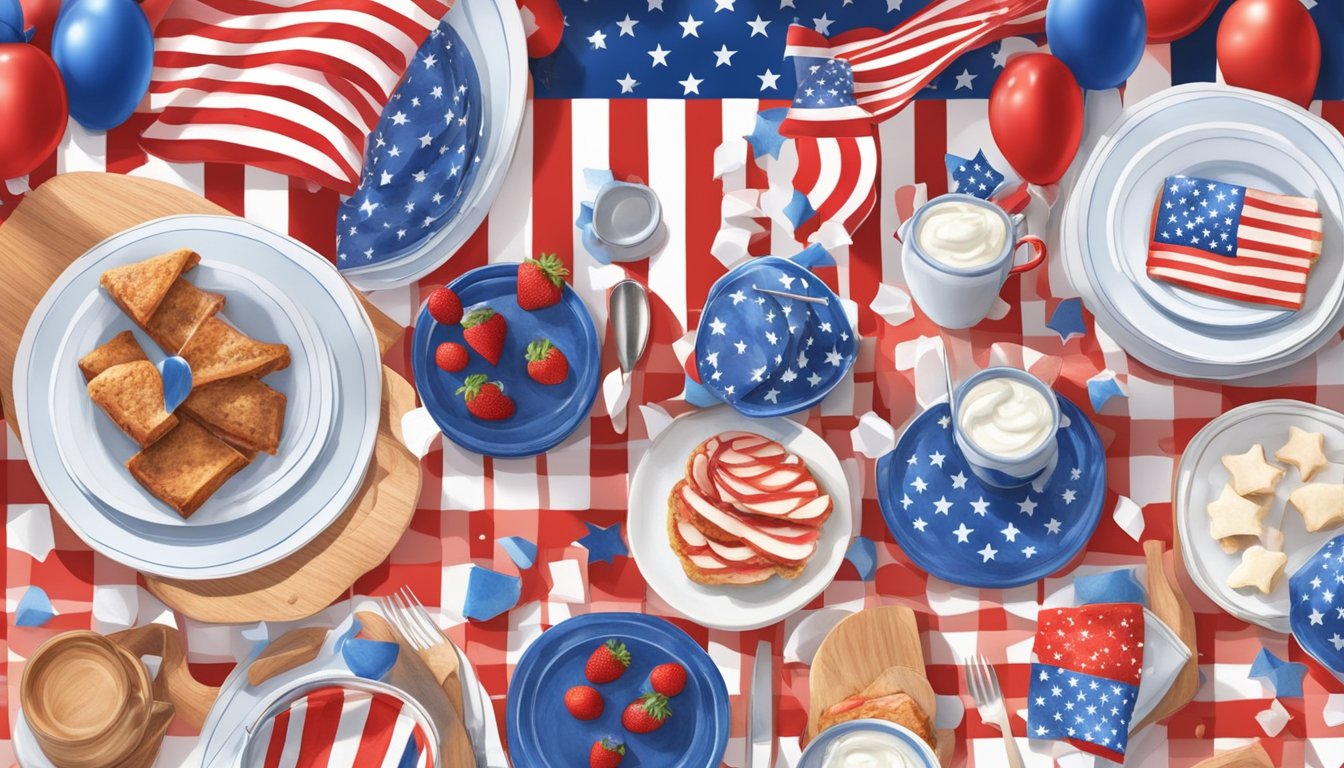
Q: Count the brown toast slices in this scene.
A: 7